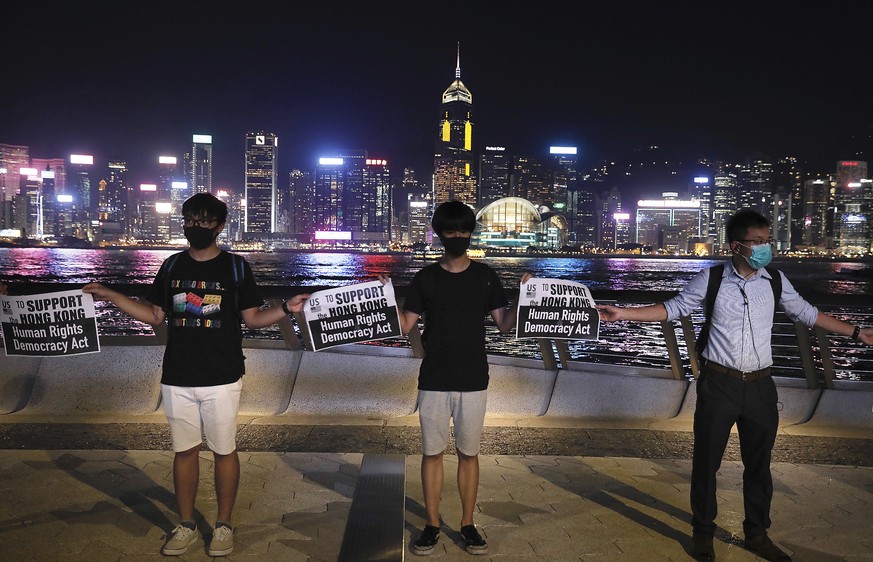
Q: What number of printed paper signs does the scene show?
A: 3